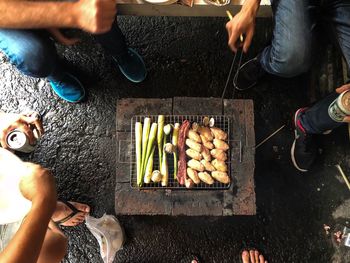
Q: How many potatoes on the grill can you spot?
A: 15